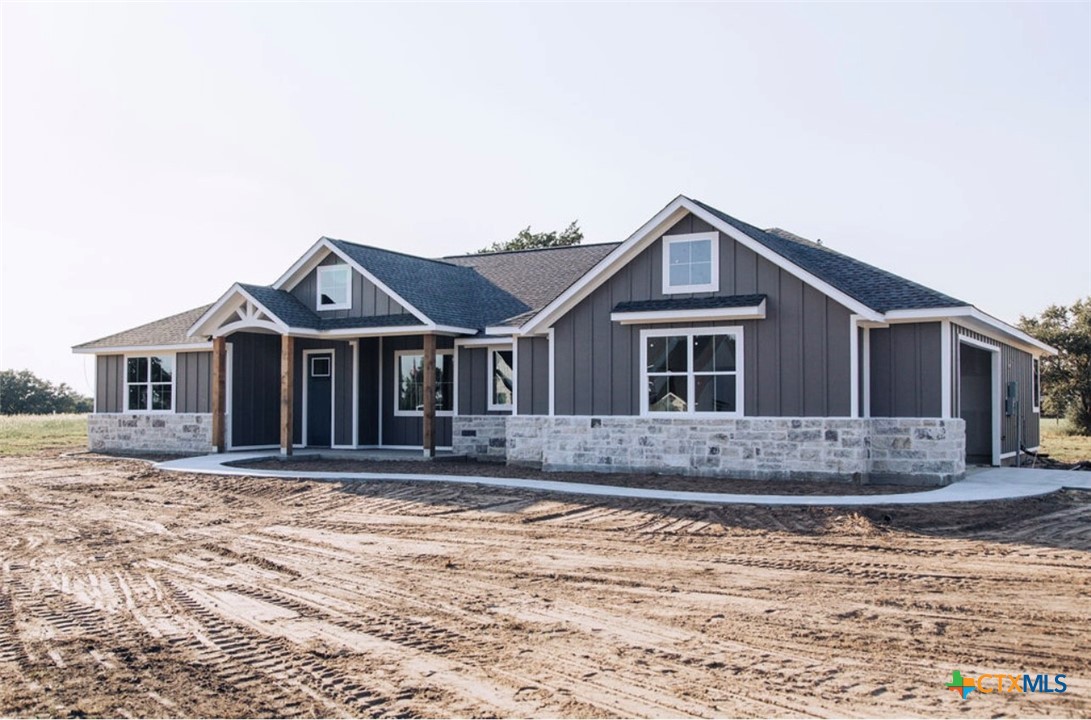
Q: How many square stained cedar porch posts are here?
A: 3